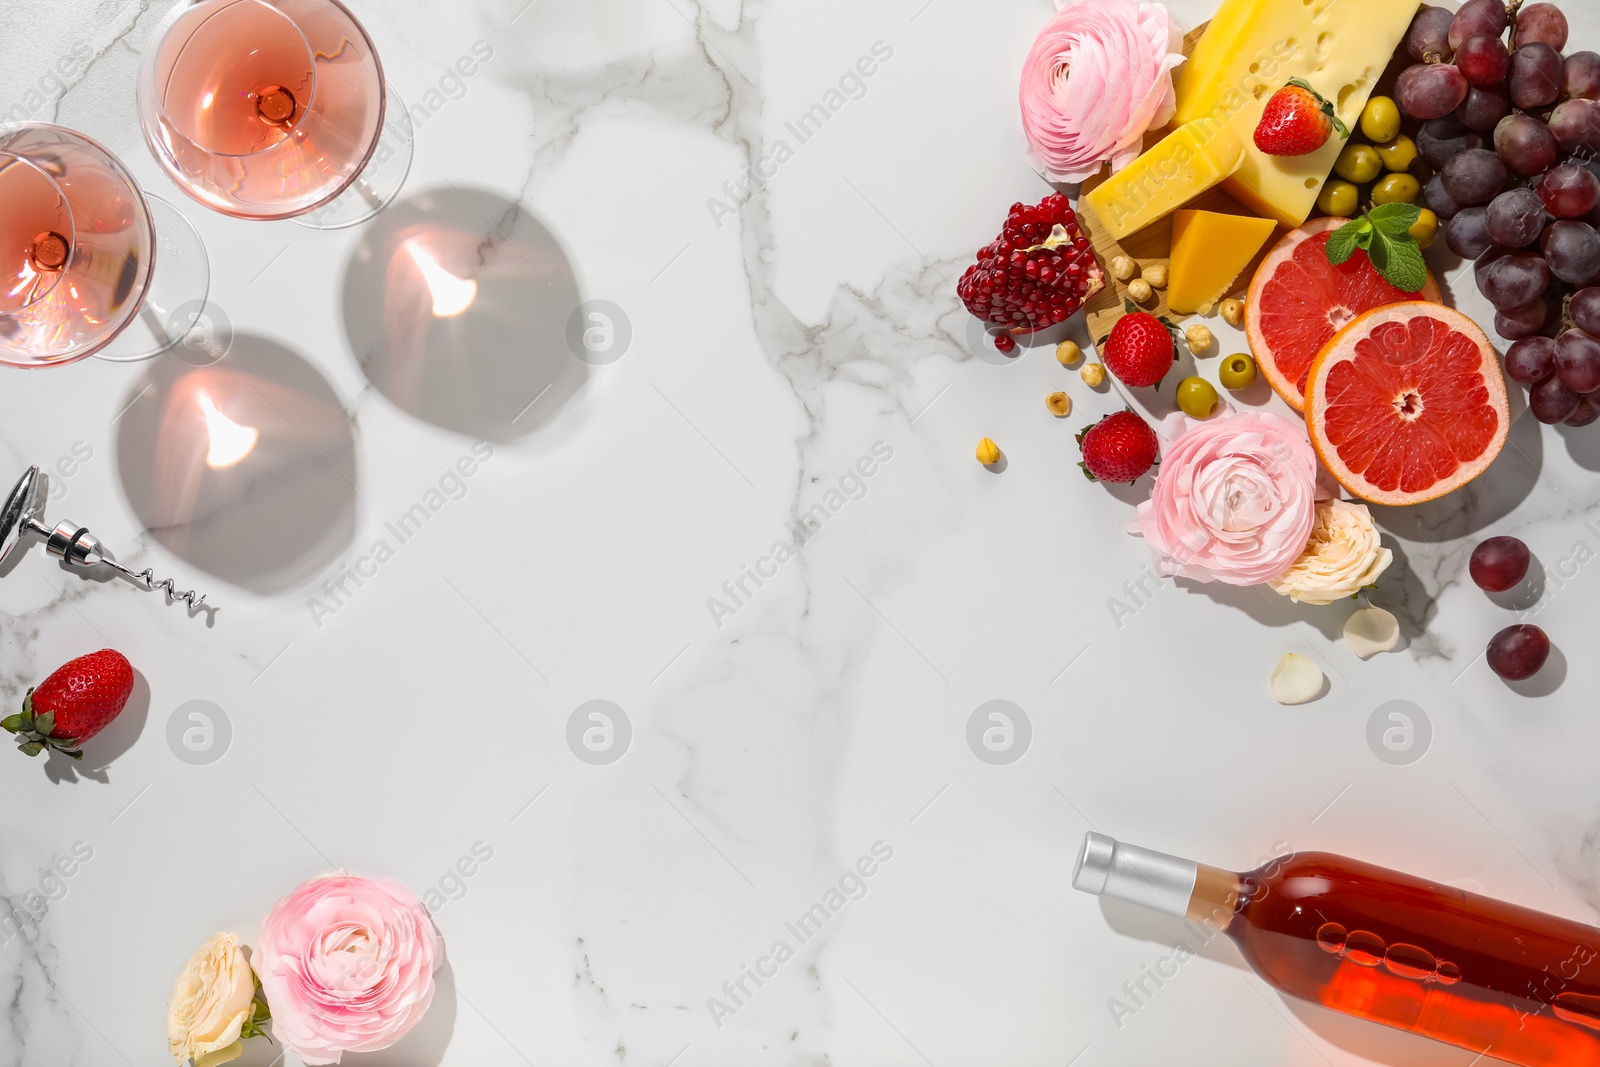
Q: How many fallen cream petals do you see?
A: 2